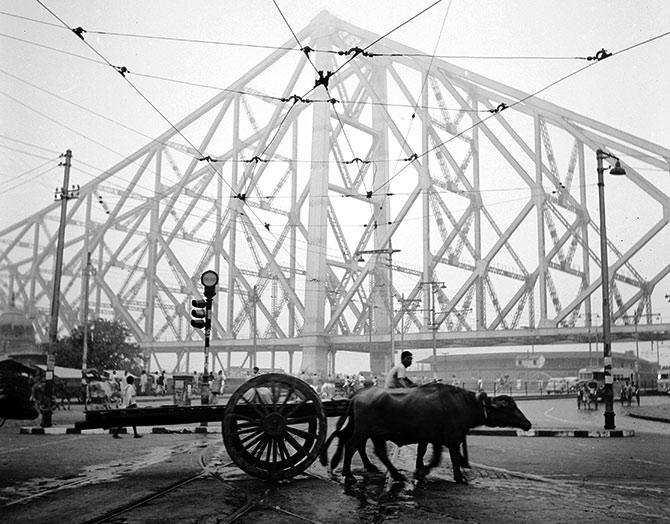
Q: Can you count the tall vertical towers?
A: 2